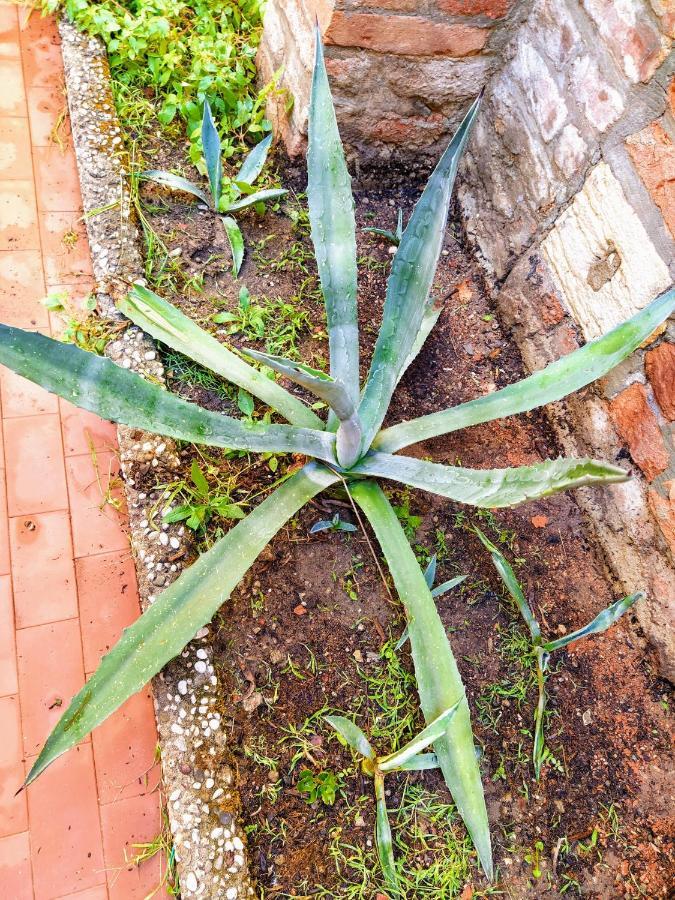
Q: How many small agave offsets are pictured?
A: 6